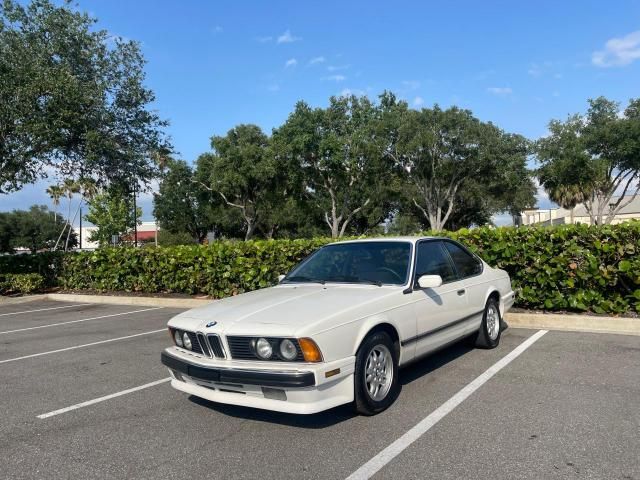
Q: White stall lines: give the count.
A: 5